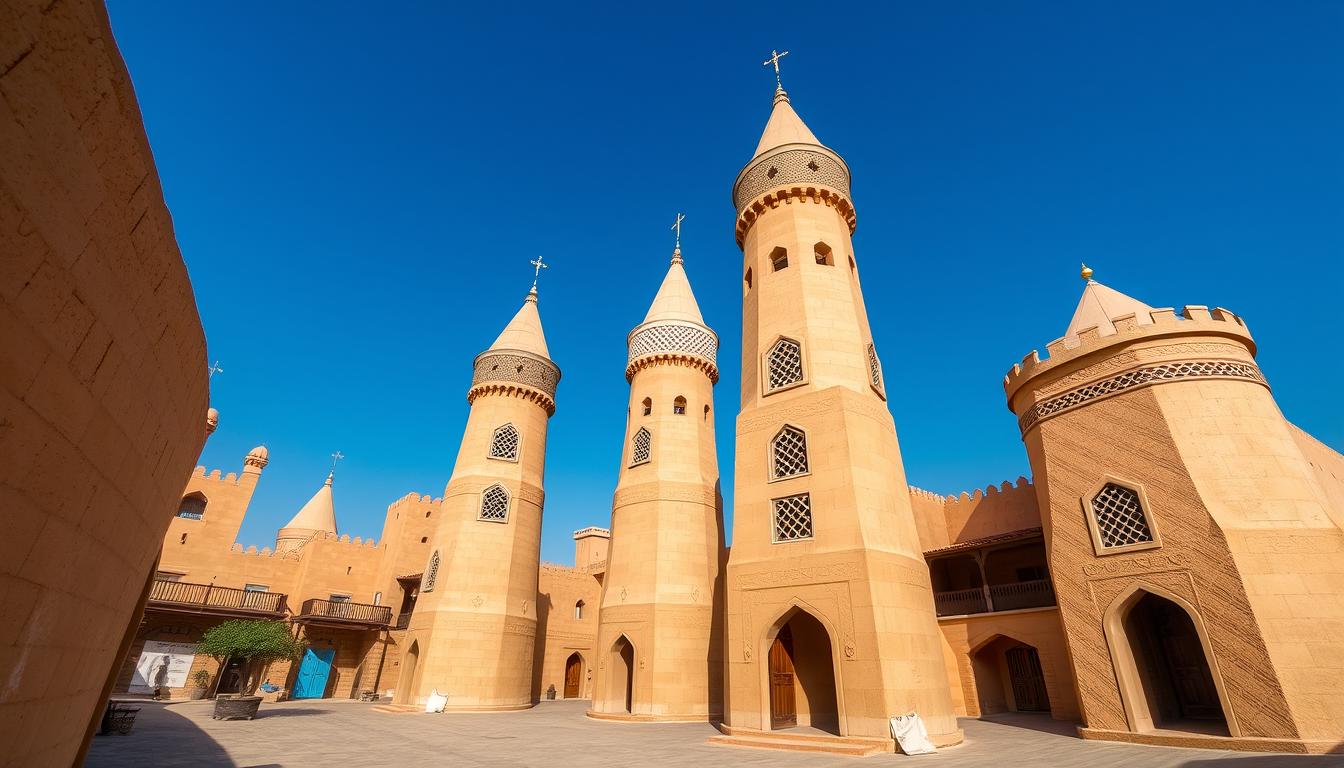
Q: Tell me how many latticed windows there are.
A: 9